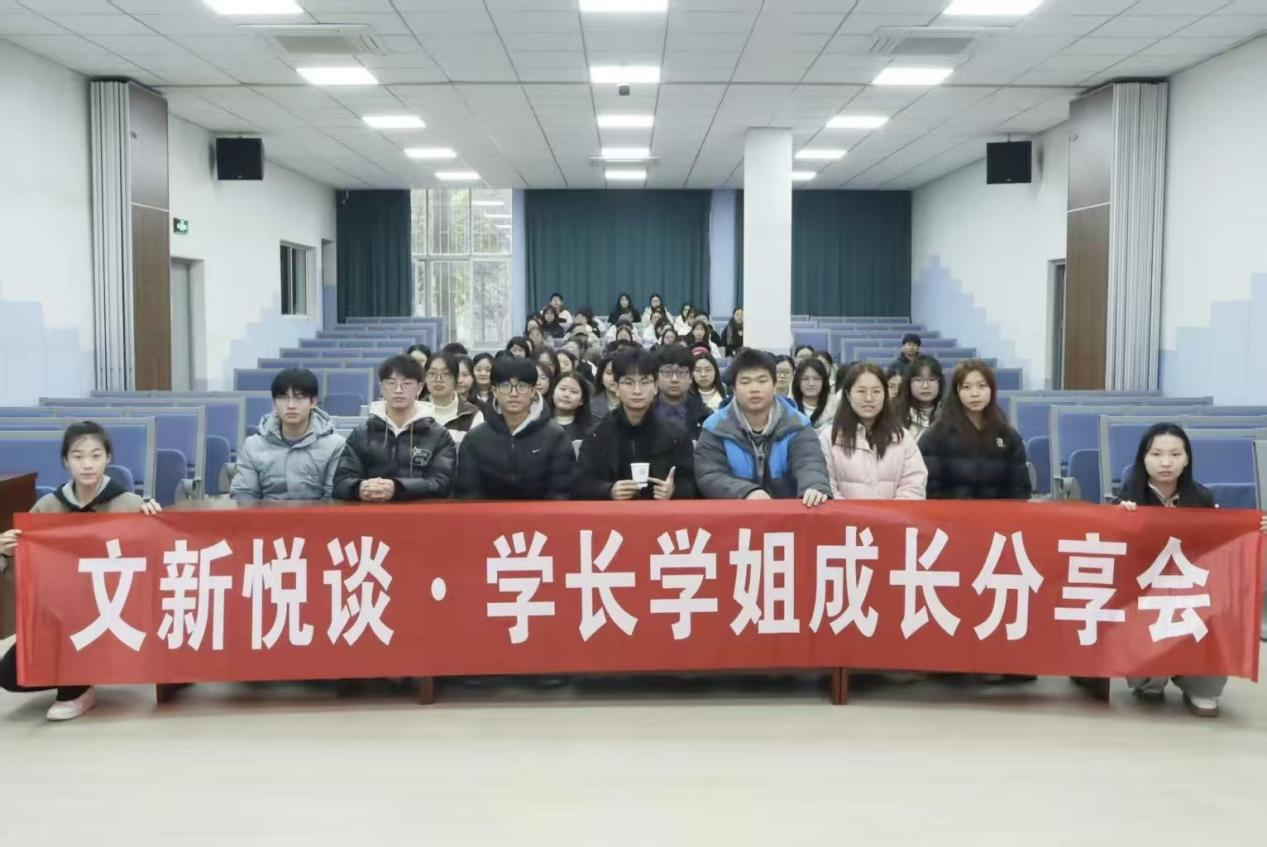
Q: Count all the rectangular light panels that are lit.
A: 15